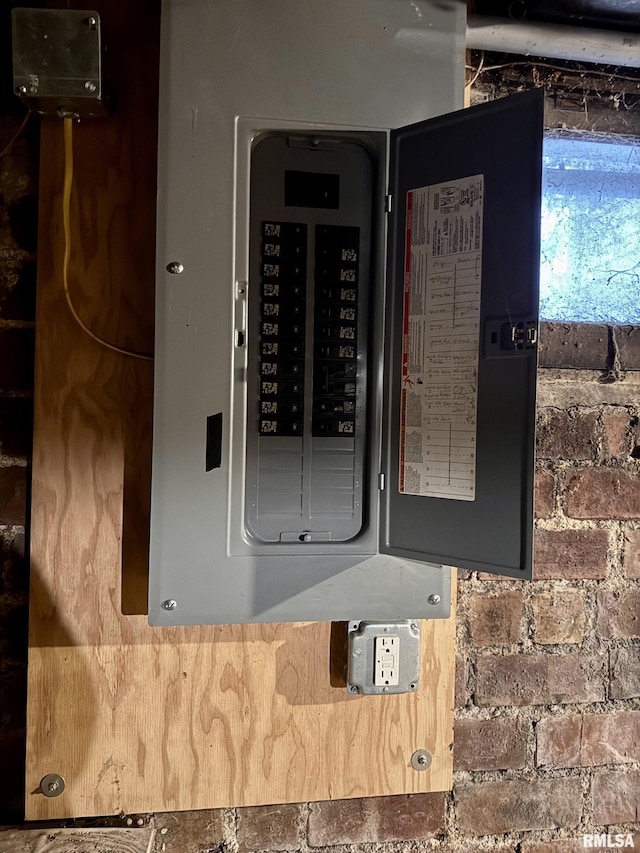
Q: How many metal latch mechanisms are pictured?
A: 1